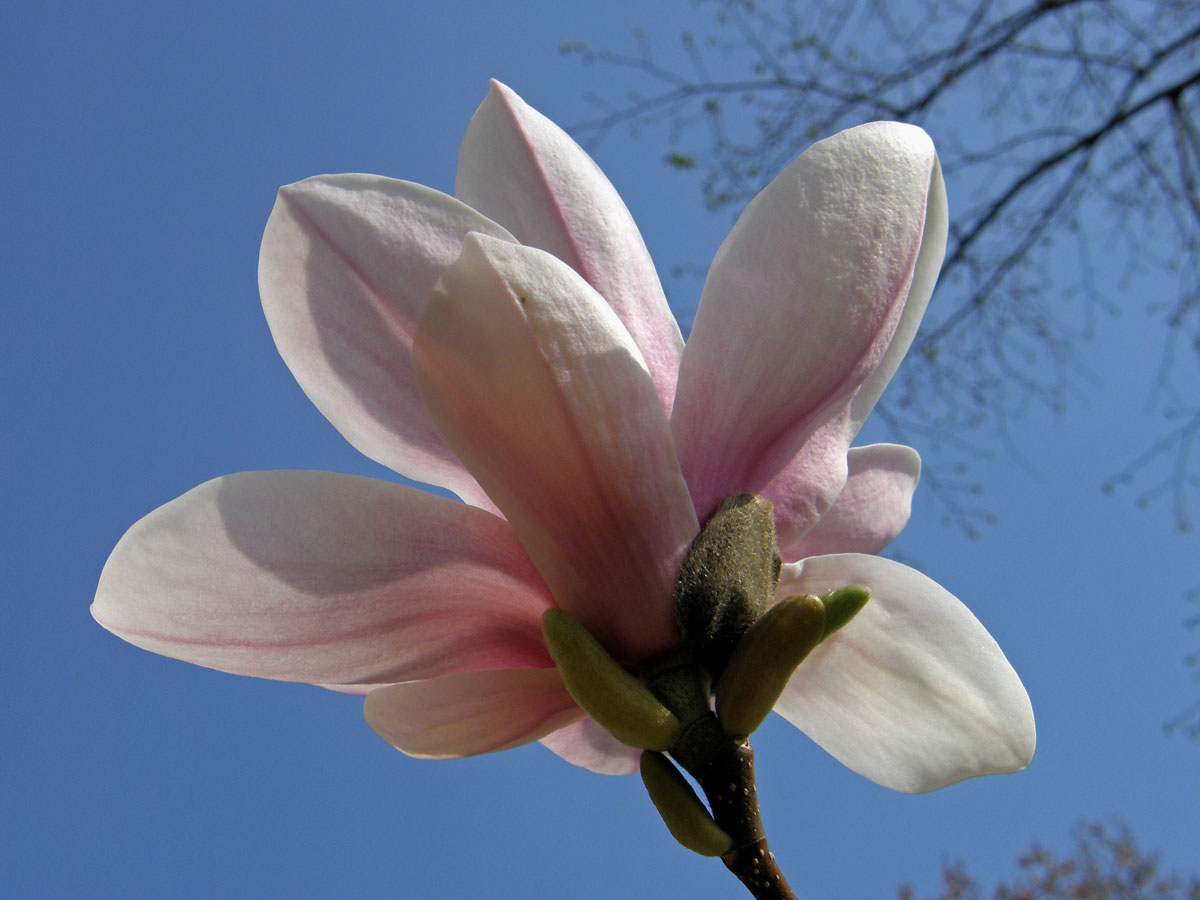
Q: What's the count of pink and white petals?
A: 9